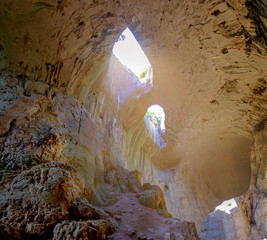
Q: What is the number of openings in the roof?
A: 2